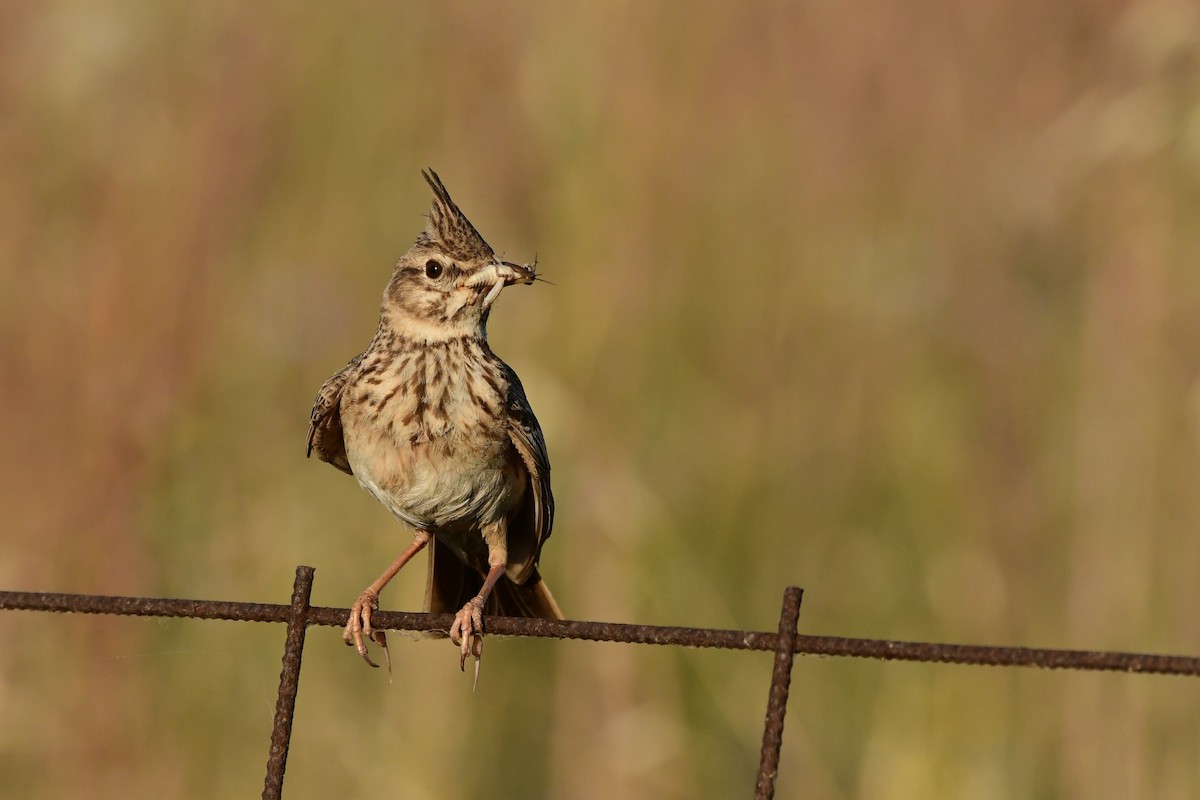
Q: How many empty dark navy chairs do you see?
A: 0